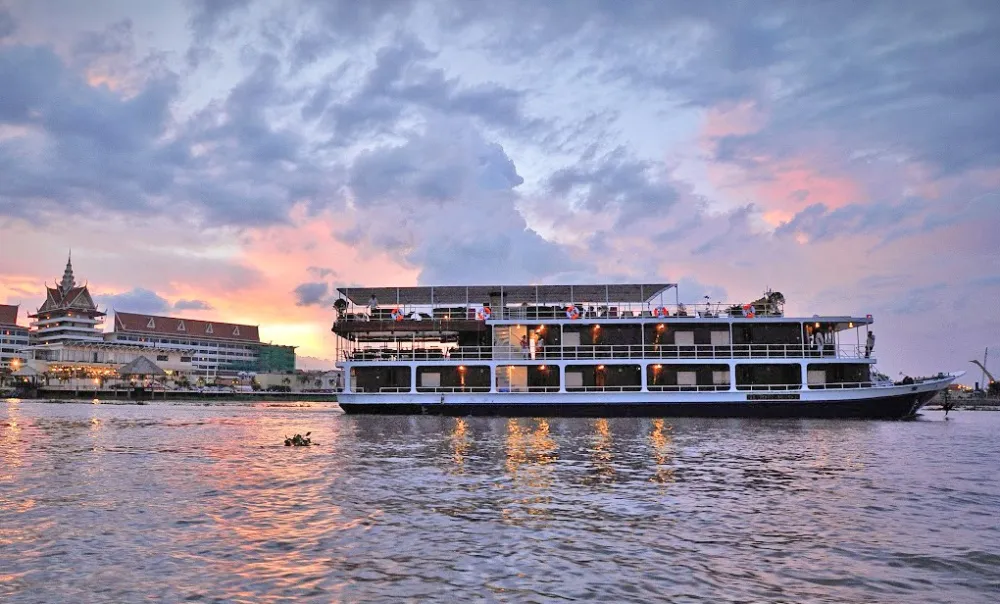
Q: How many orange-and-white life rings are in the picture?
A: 5